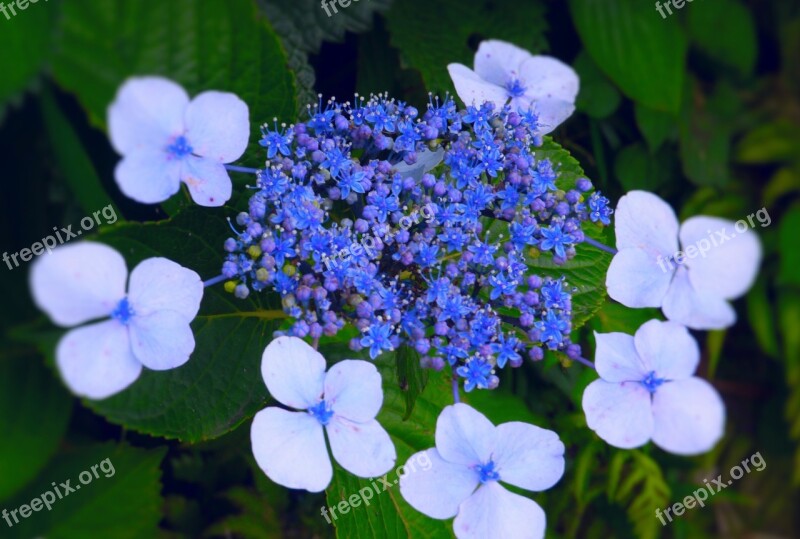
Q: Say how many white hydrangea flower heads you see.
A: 7